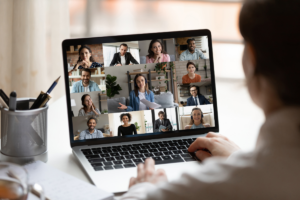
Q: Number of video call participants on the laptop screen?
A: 13